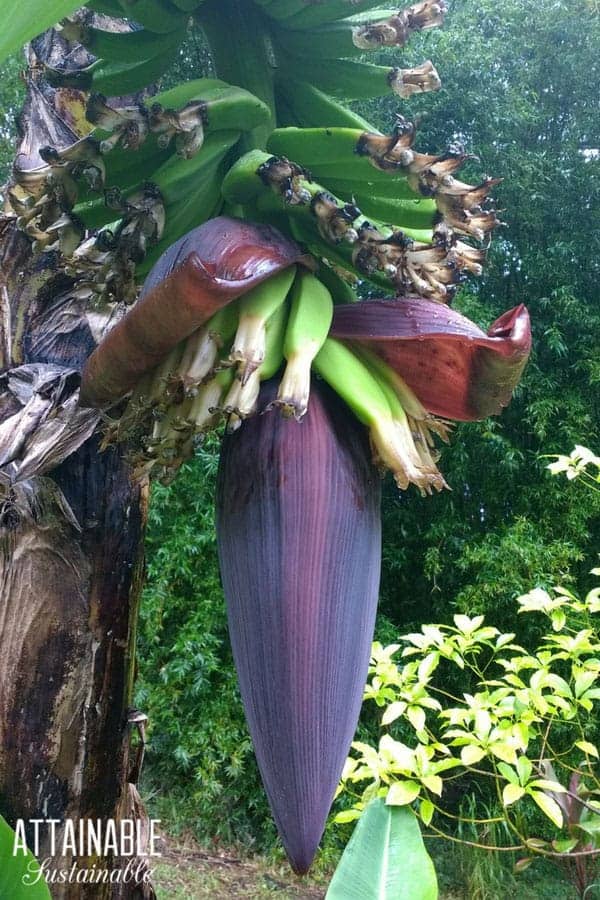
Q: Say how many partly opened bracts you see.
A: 2